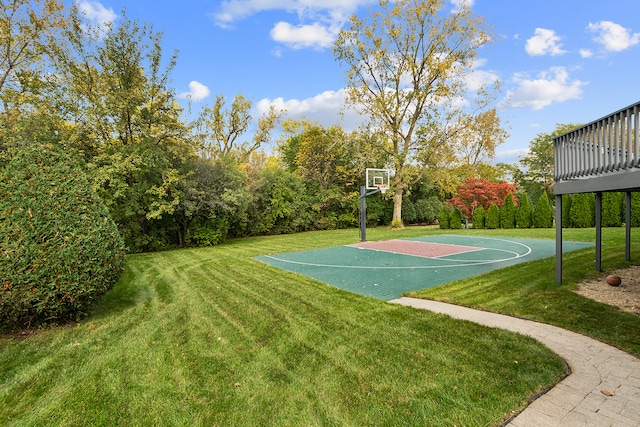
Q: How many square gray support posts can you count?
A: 3